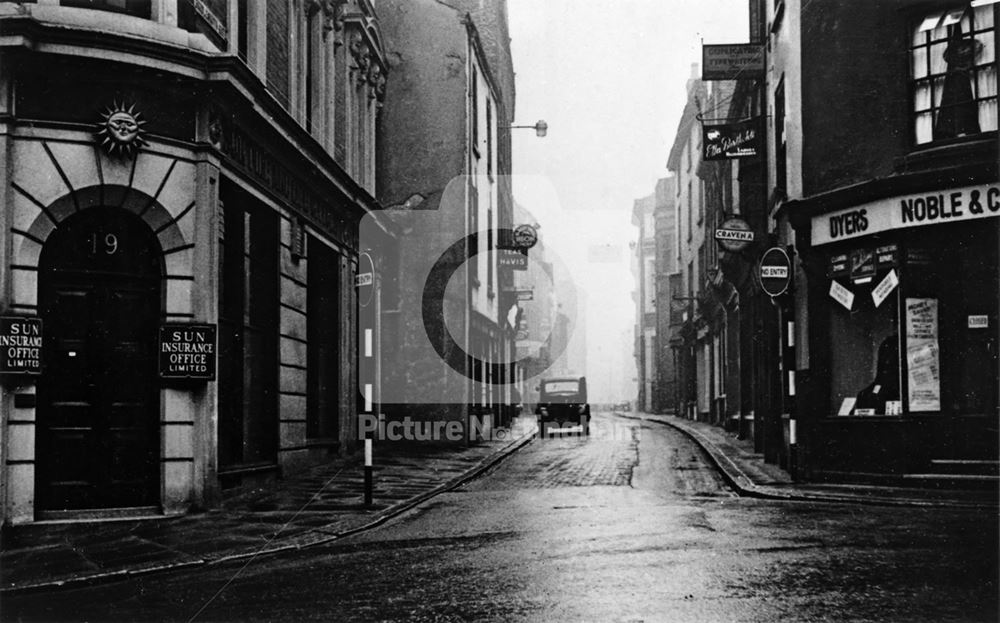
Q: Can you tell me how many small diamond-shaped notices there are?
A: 2